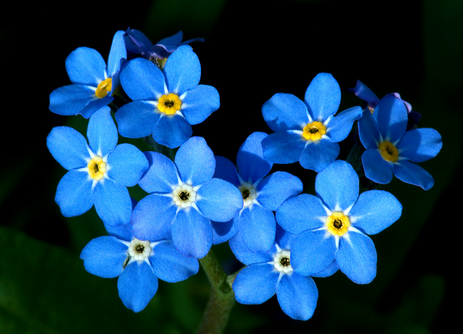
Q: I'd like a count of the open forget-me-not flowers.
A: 10